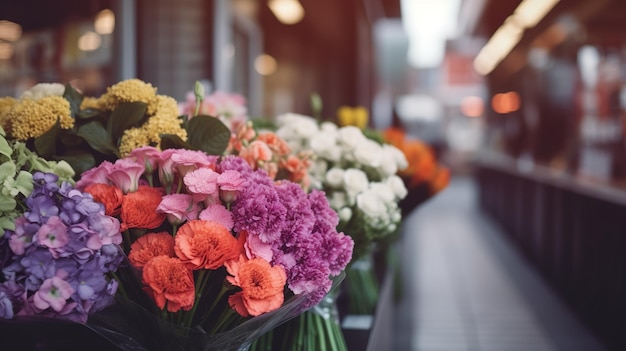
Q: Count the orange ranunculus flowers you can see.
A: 6